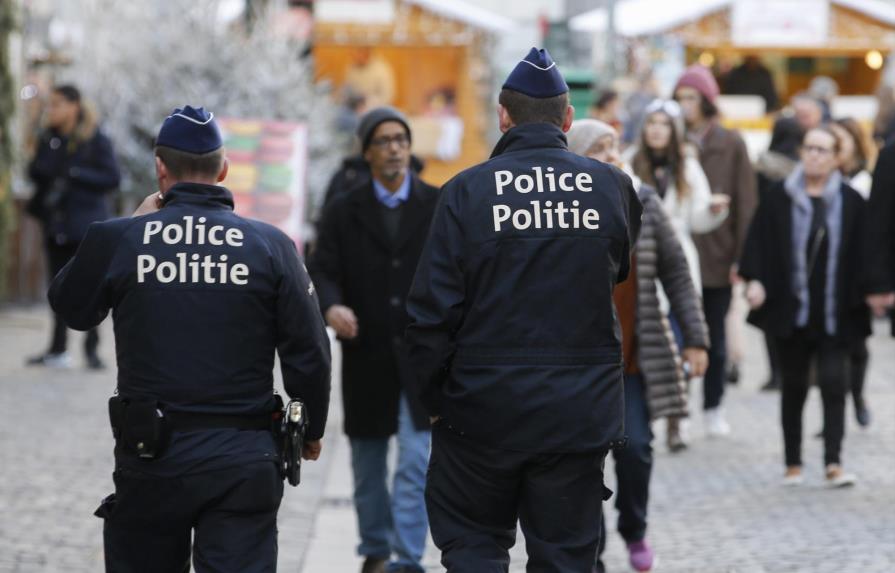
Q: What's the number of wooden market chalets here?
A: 2